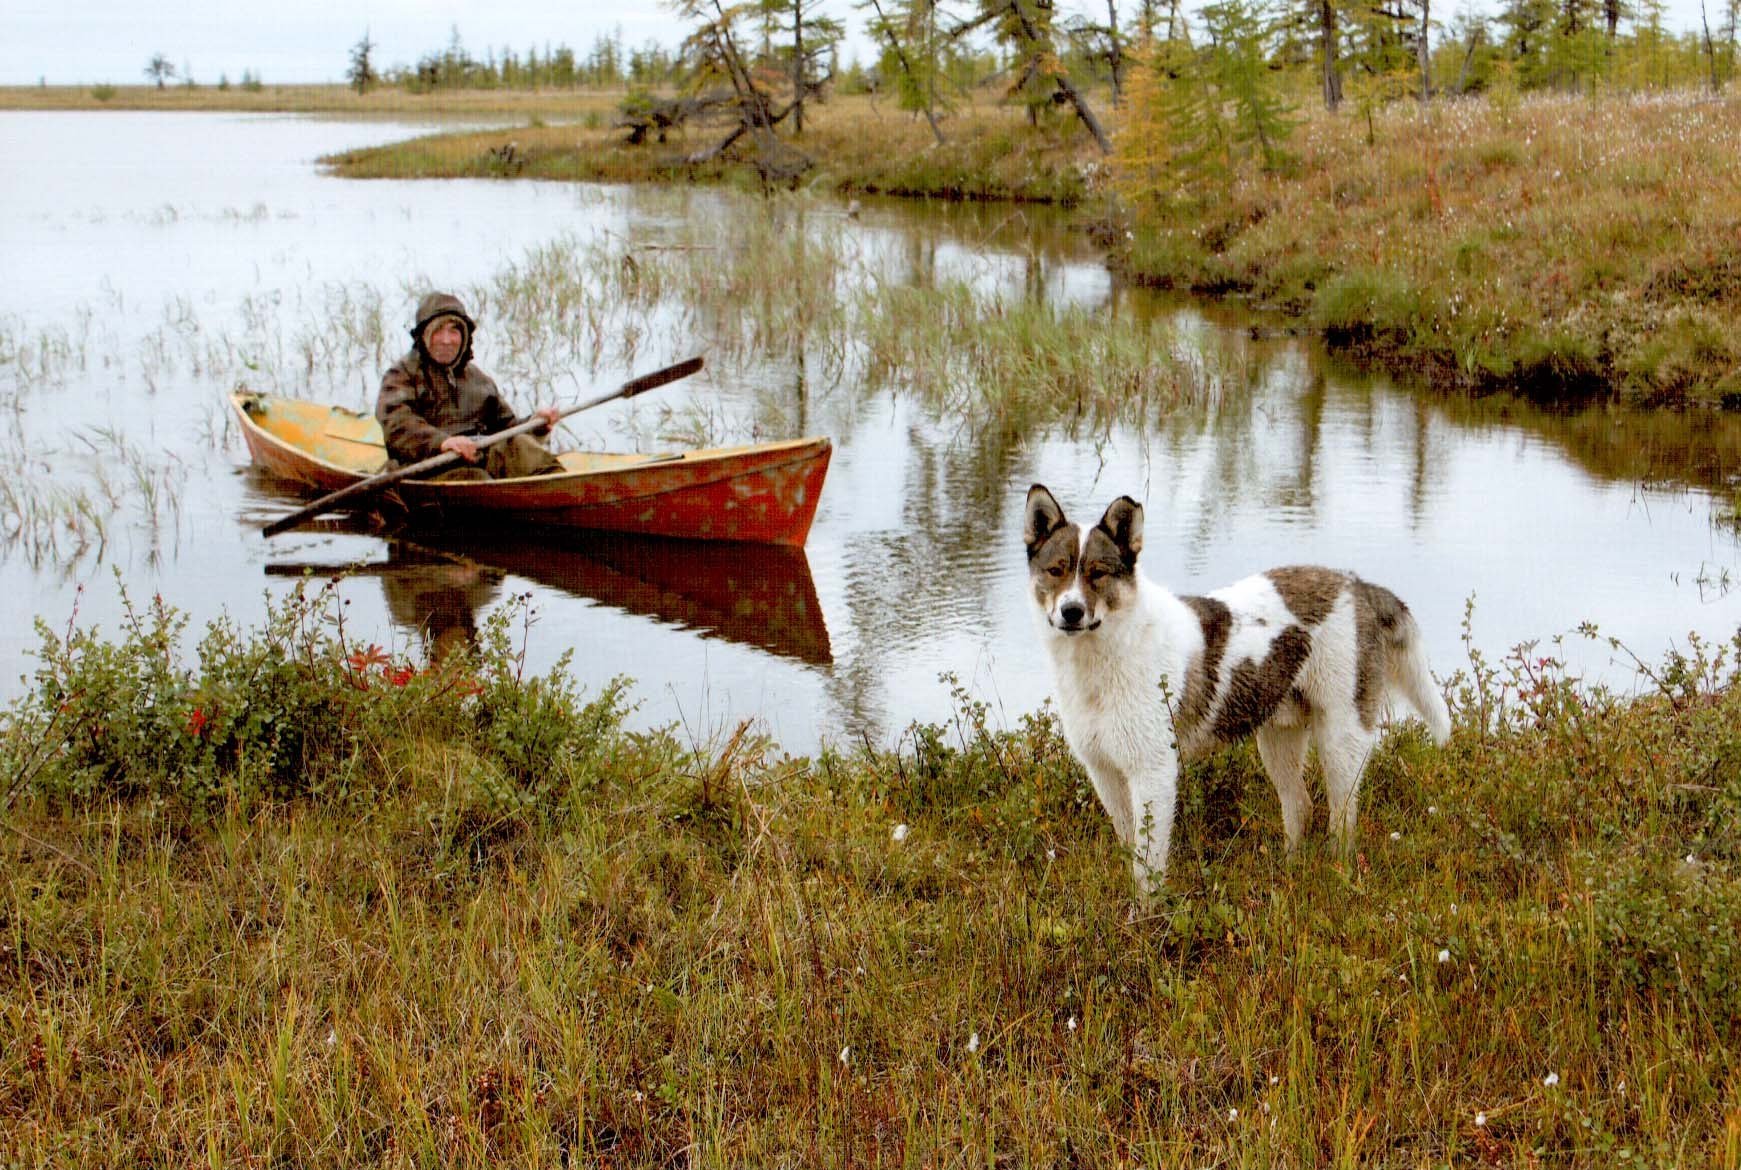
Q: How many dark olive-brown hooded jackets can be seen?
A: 1